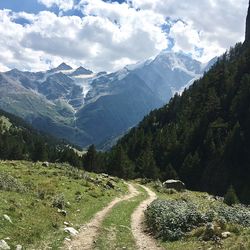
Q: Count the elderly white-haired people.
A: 0